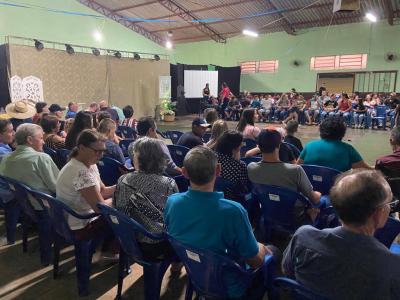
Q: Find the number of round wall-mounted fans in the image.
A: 2